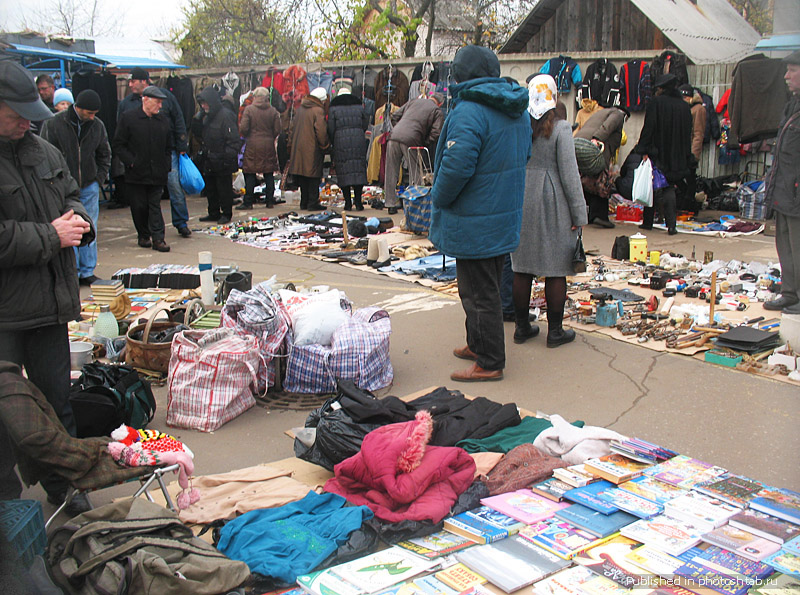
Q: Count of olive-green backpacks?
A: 1